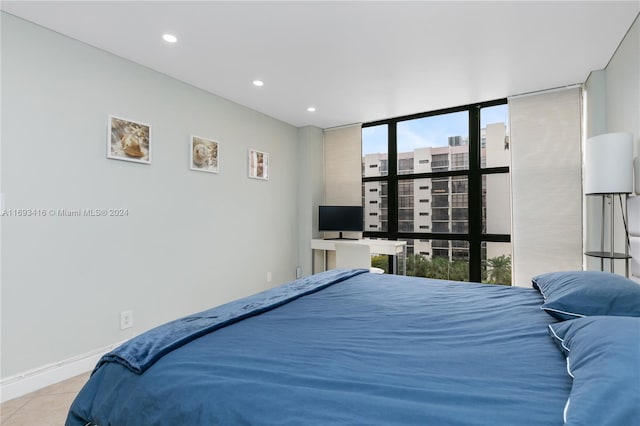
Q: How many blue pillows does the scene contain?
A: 2